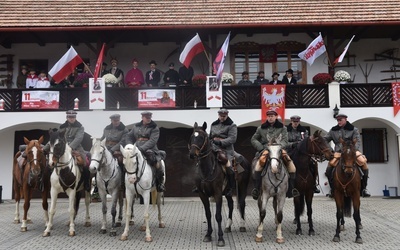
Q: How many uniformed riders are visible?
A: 7